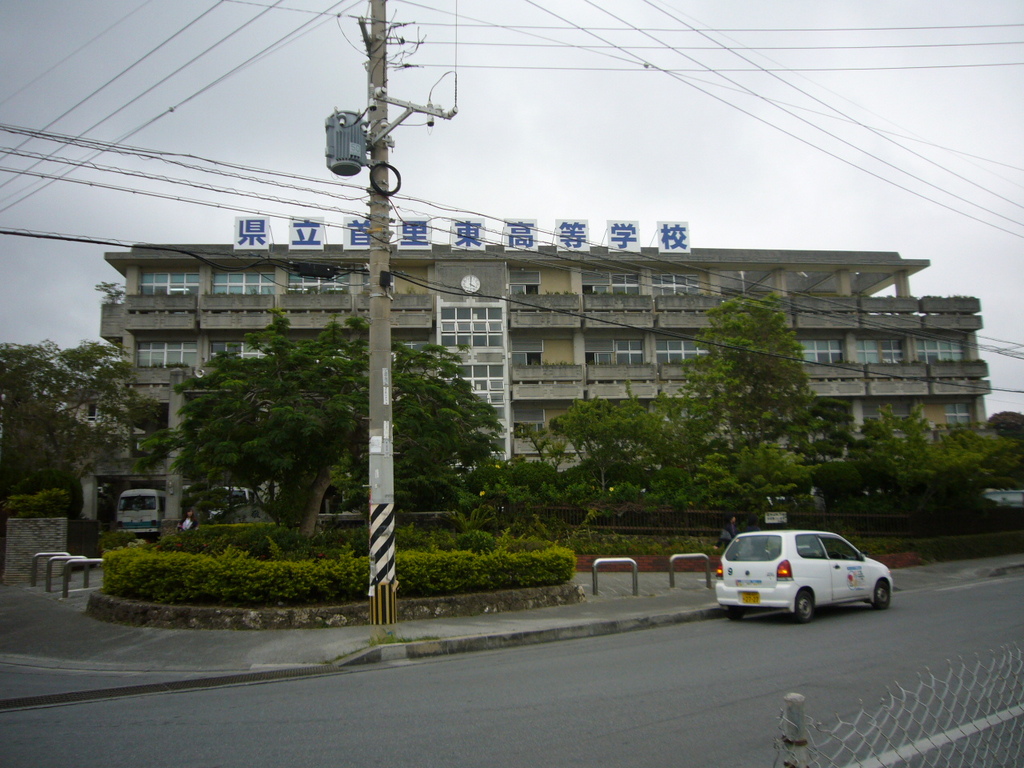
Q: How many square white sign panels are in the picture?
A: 9